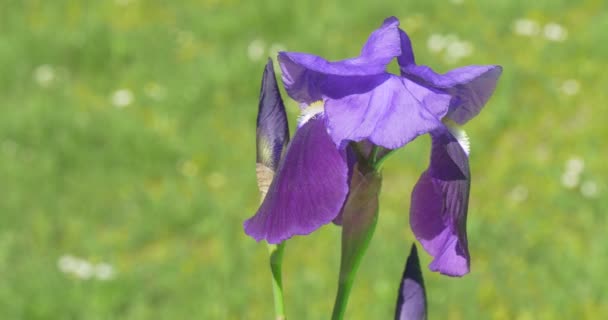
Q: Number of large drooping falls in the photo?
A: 2